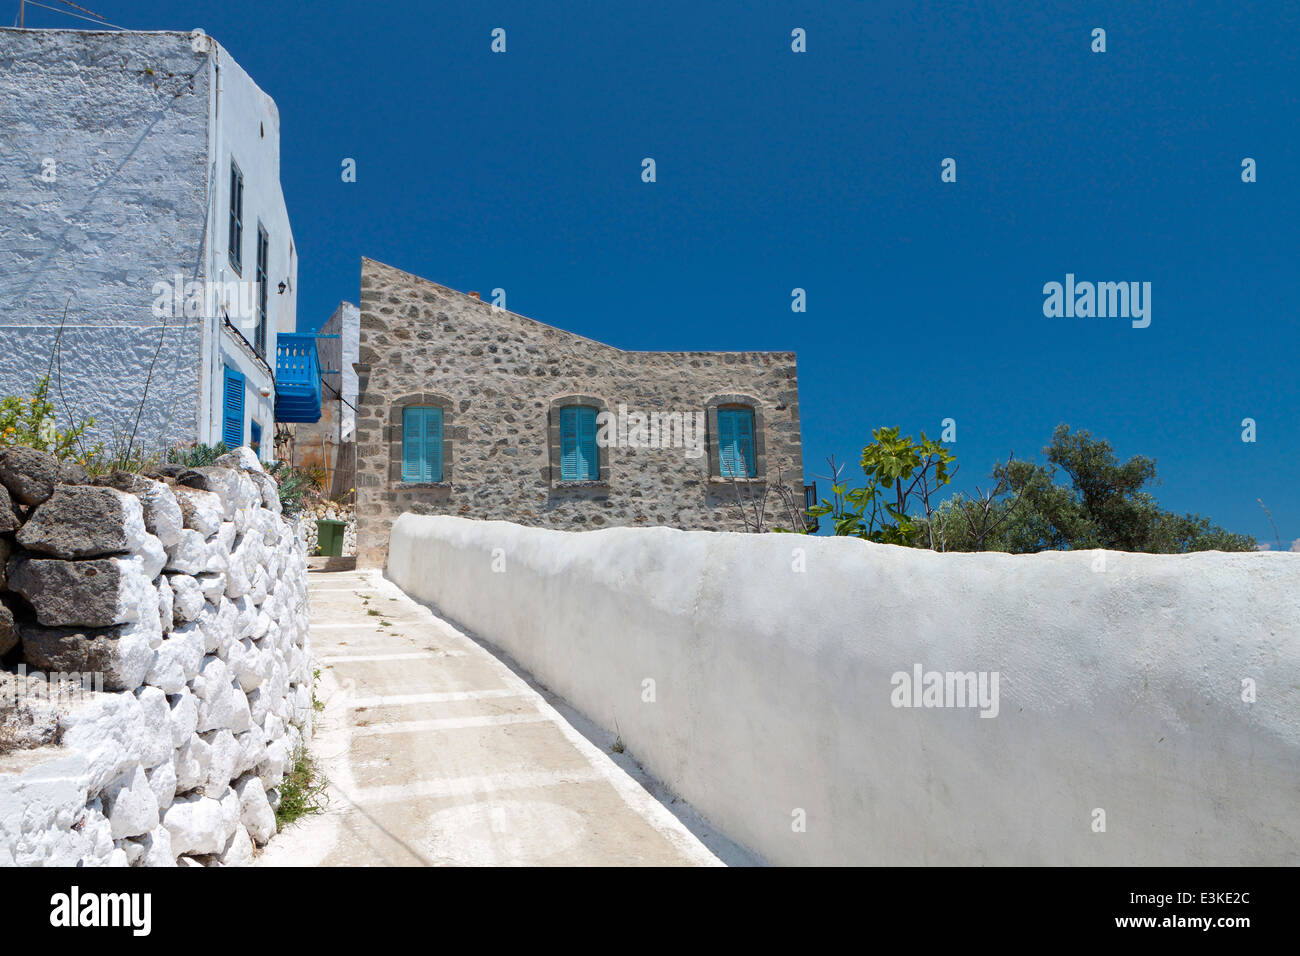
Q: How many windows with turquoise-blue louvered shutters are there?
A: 3